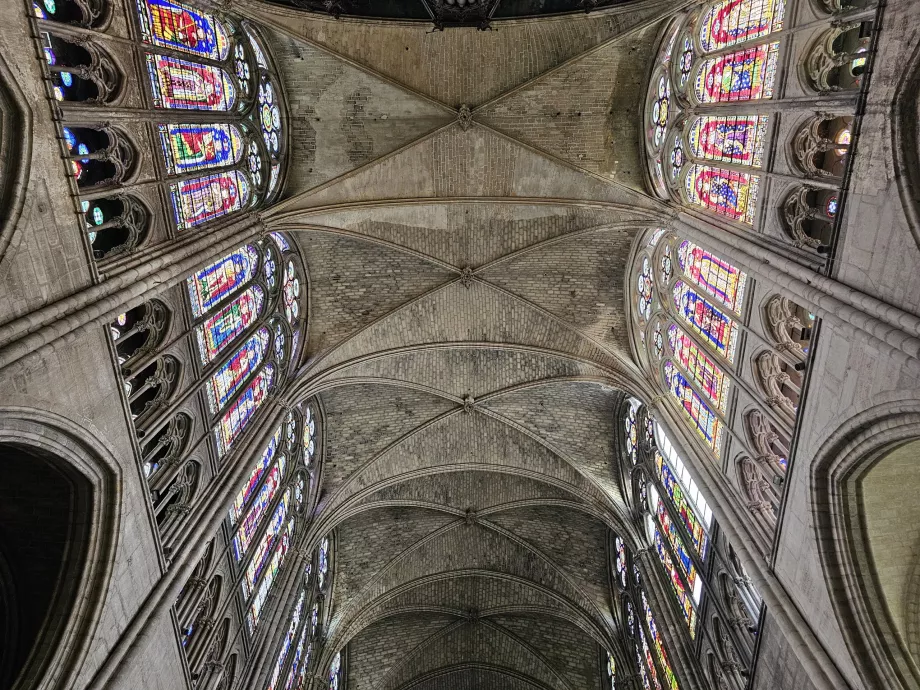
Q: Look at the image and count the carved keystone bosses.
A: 5